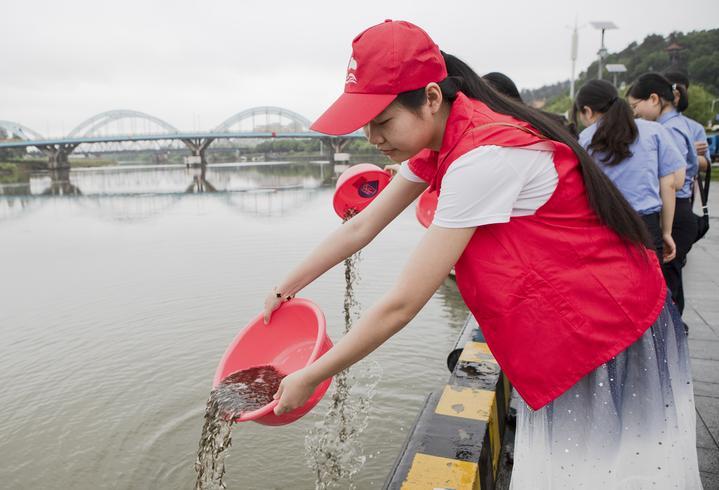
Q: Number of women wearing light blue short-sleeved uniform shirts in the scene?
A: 3